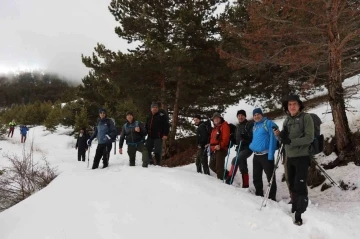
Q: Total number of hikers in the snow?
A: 11